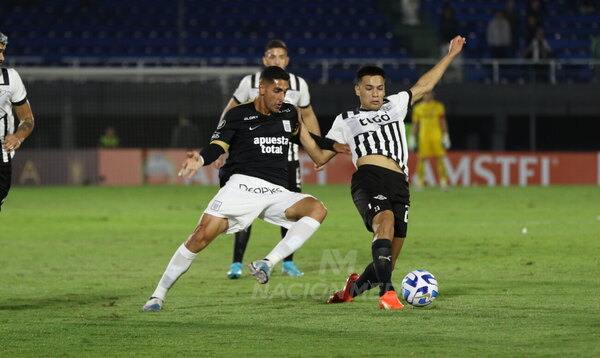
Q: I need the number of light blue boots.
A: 2